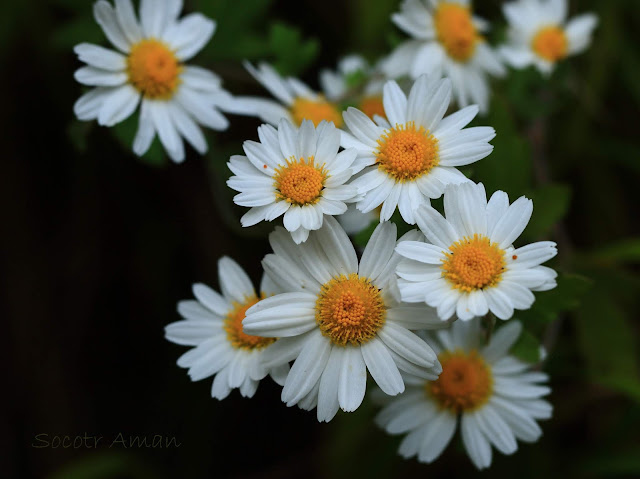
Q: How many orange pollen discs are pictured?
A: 11